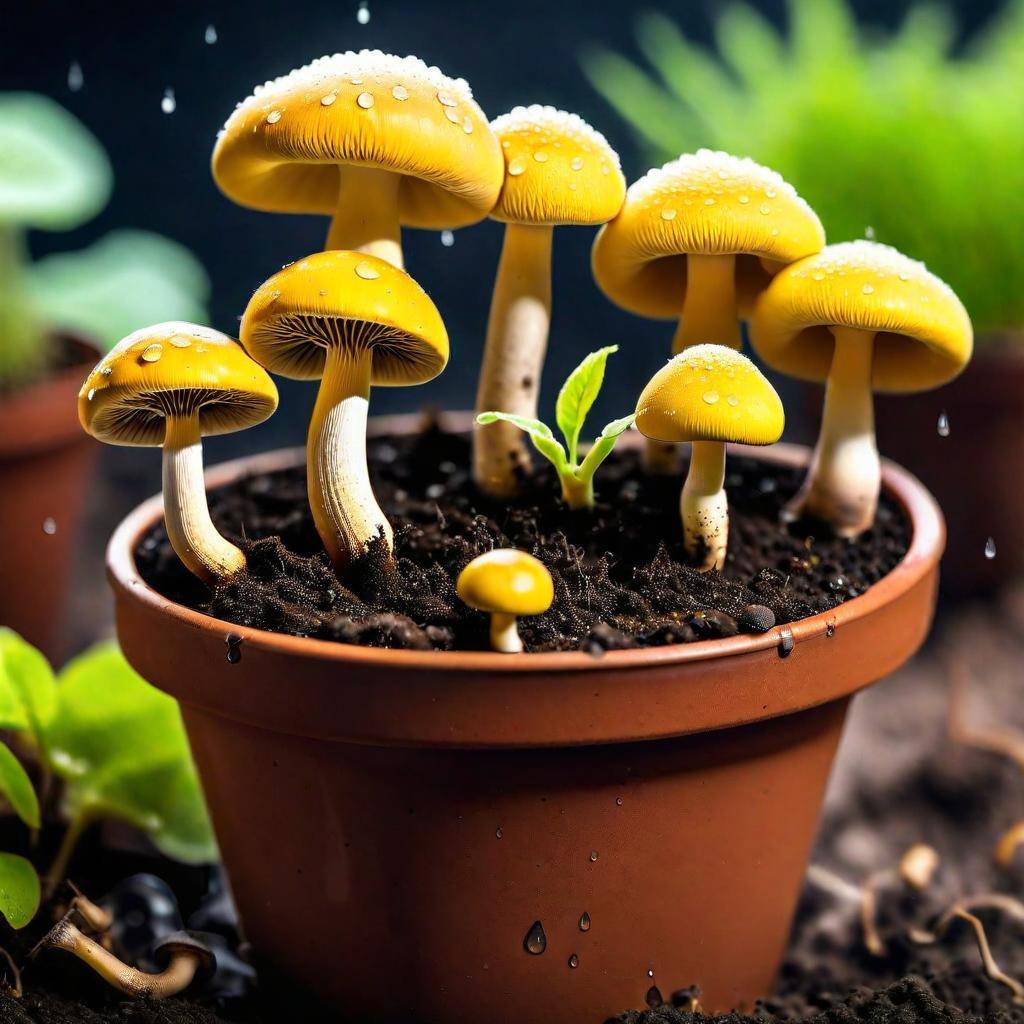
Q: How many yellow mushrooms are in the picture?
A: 8